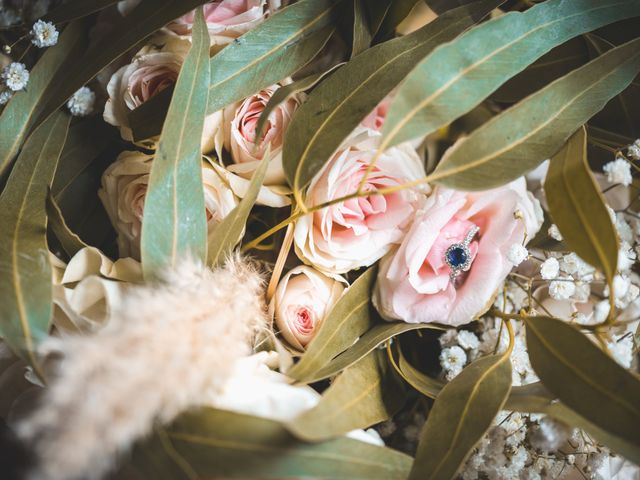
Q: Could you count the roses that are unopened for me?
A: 1